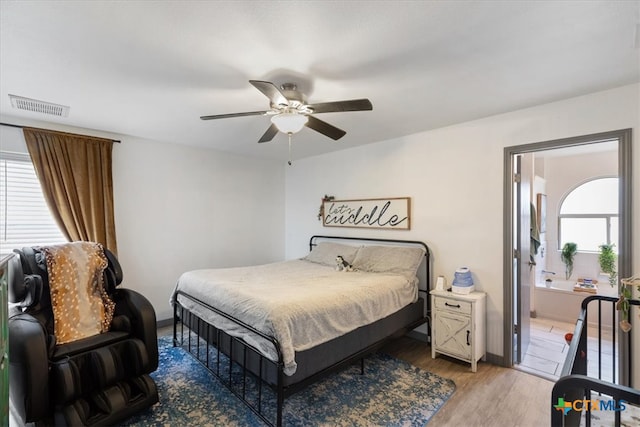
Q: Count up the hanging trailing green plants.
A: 2